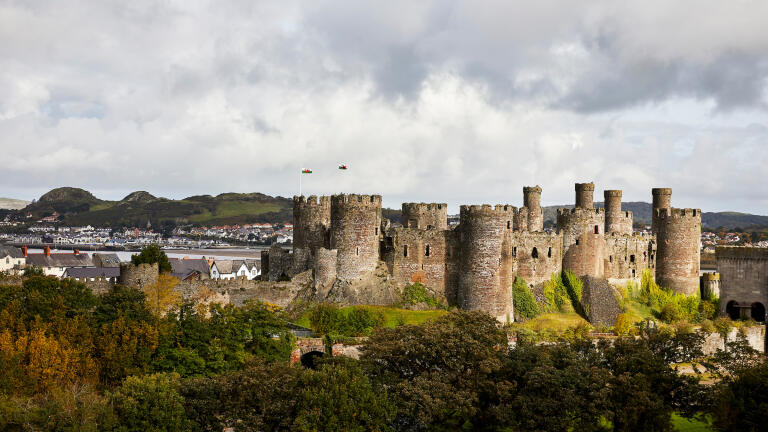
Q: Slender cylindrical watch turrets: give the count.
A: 4